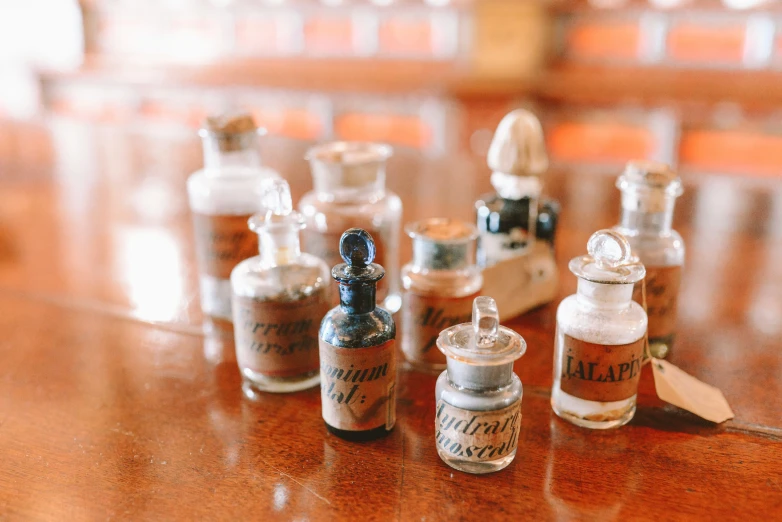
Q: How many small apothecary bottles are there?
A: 9